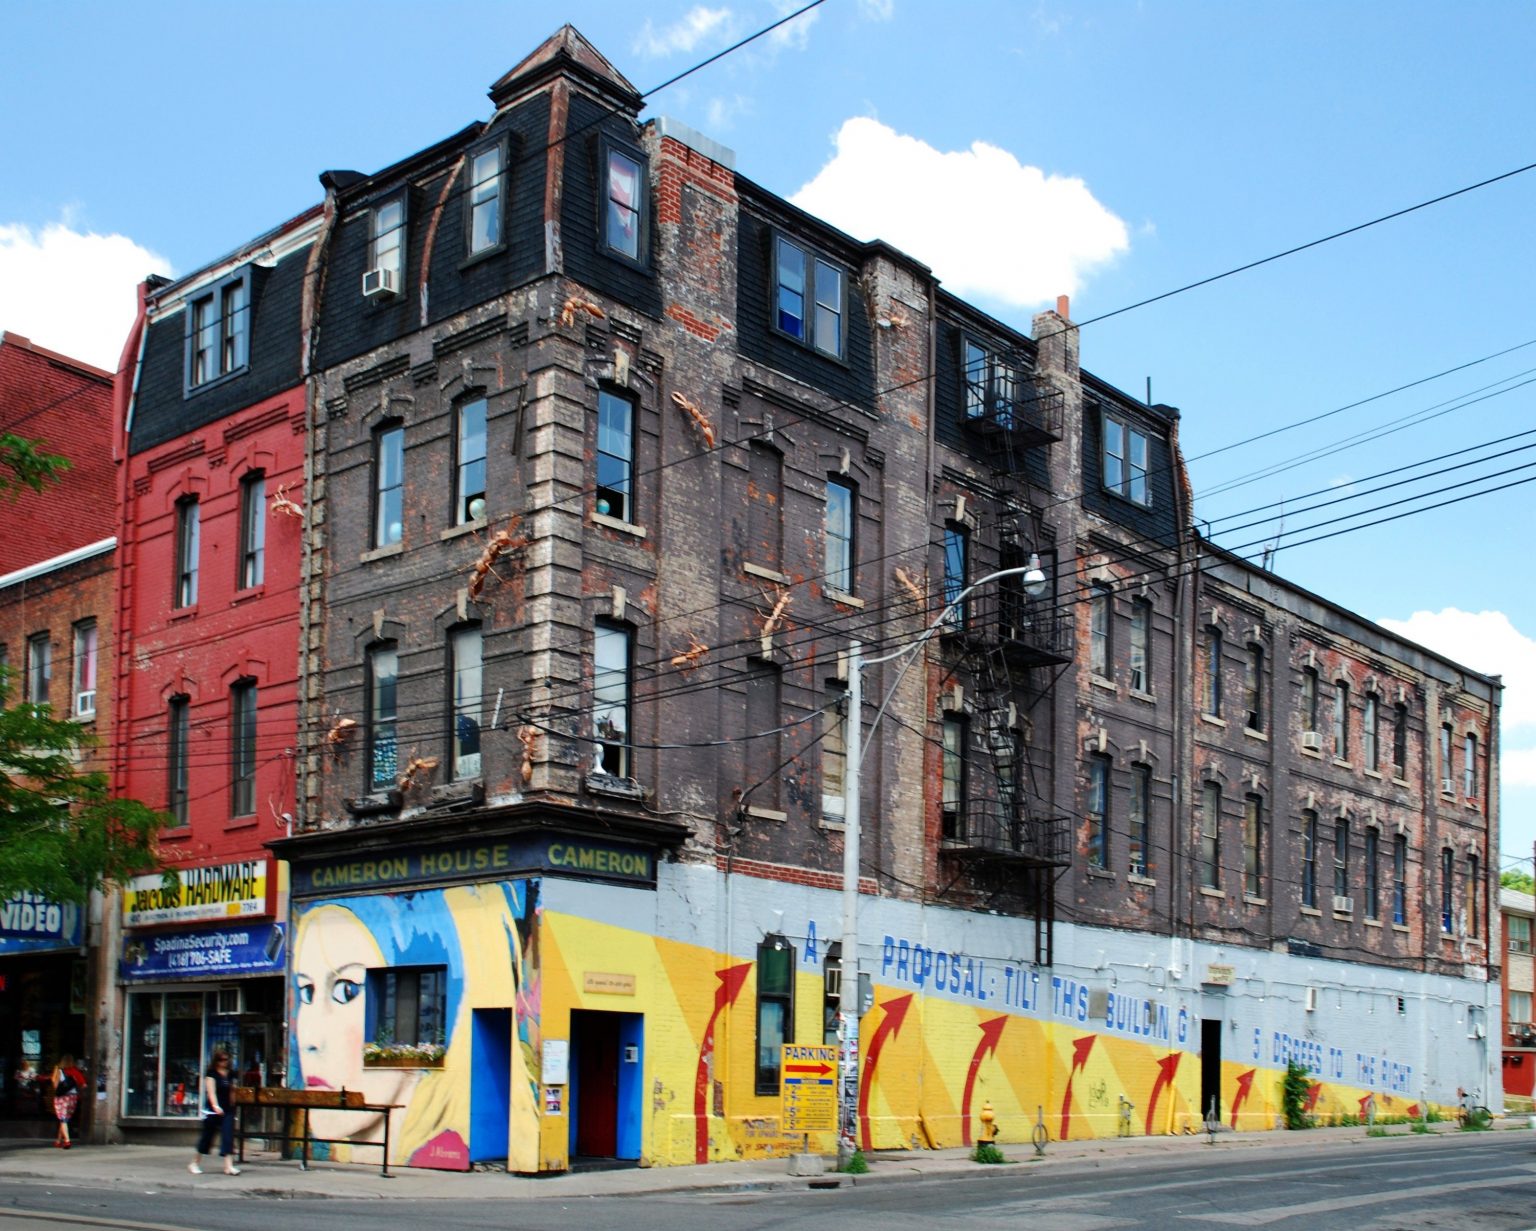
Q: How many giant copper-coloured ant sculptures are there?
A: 11